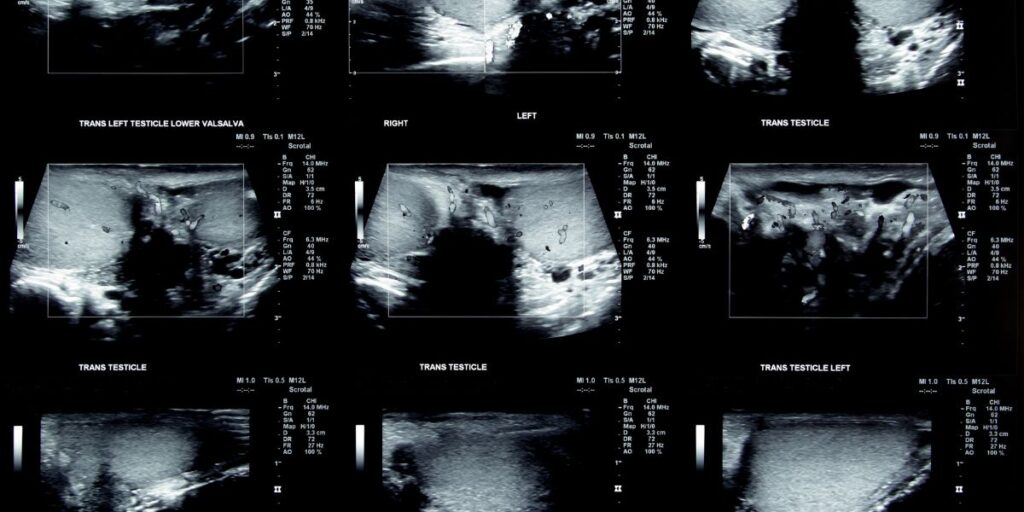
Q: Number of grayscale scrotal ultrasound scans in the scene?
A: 9